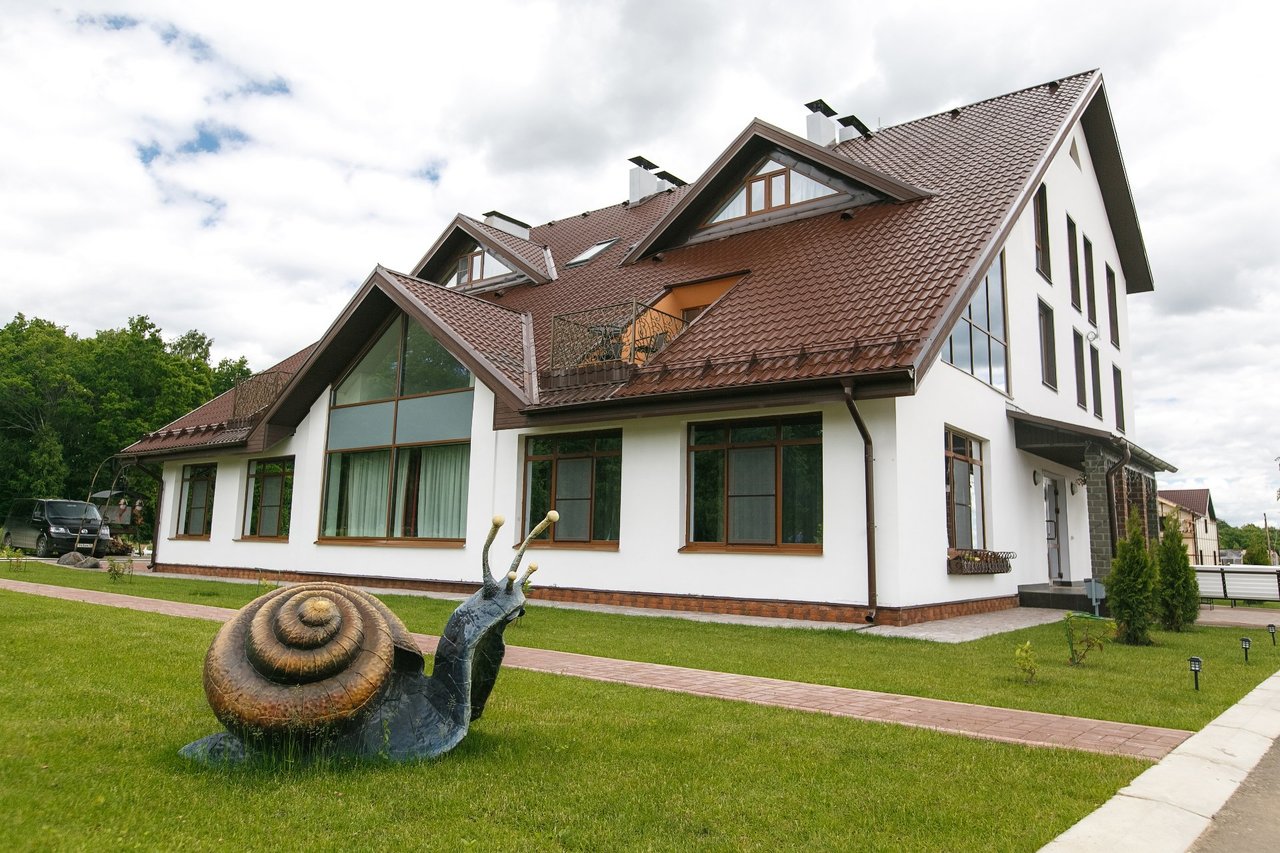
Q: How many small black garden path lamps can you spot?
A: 3